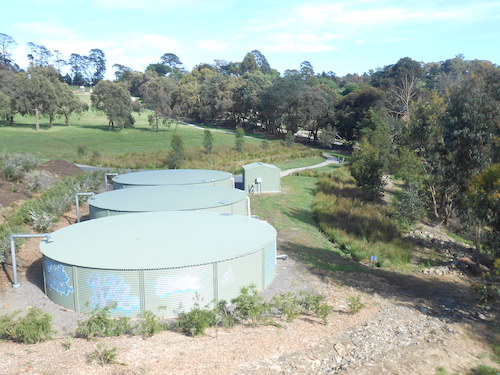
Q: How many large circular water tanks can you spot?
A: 3